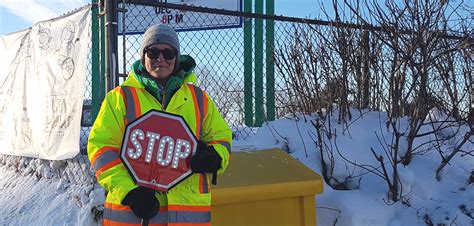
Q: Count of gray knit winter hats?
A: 1